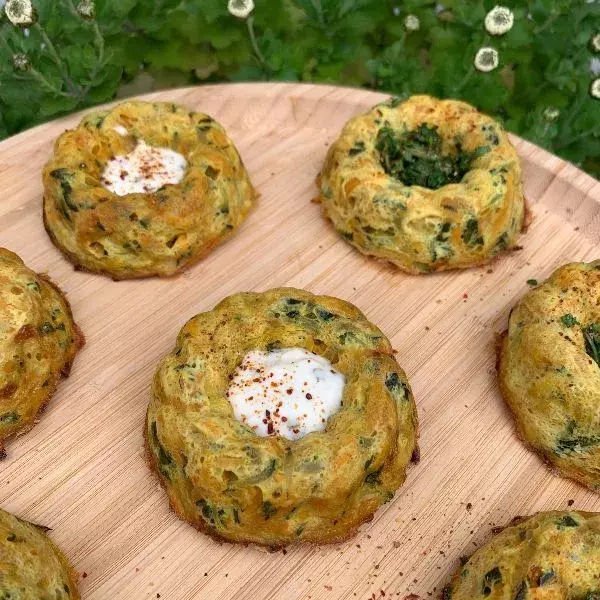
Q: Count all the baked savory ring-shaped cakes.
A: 7